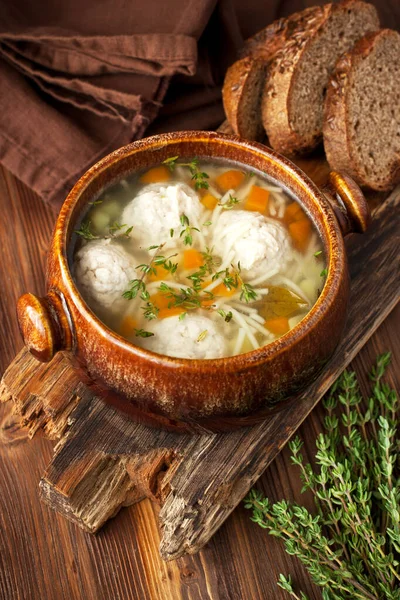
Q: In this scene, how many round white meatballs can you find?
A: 4